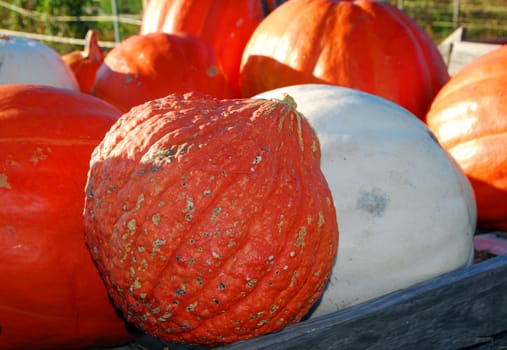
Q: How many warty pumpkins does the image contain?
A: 1